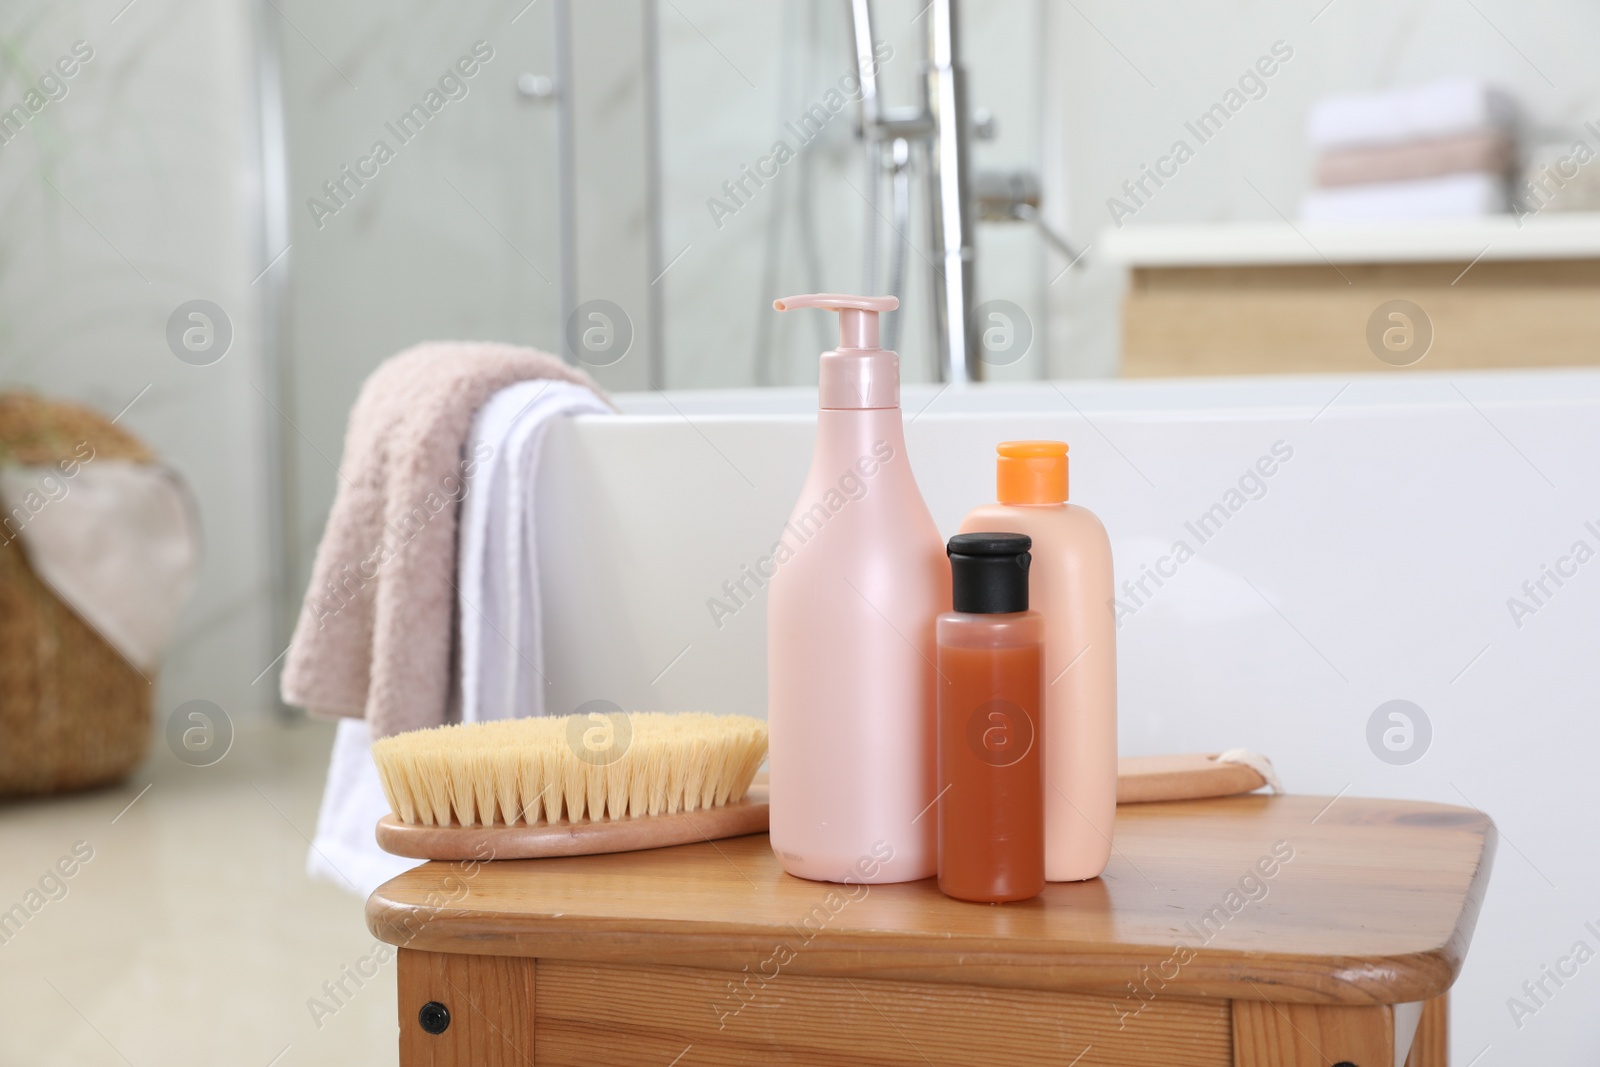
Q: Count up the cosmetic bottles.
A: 3